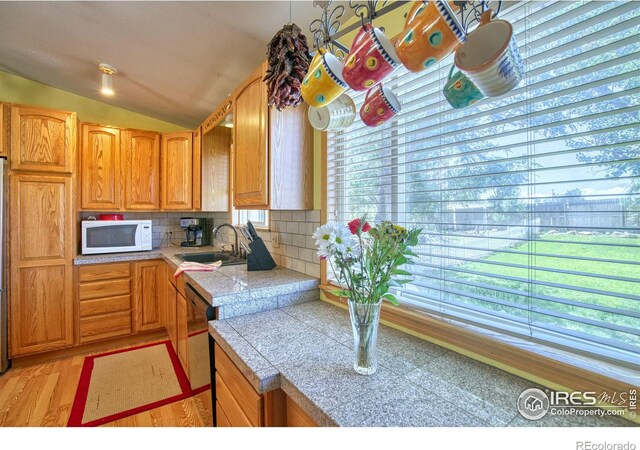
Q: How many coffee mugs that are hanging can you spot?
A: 7